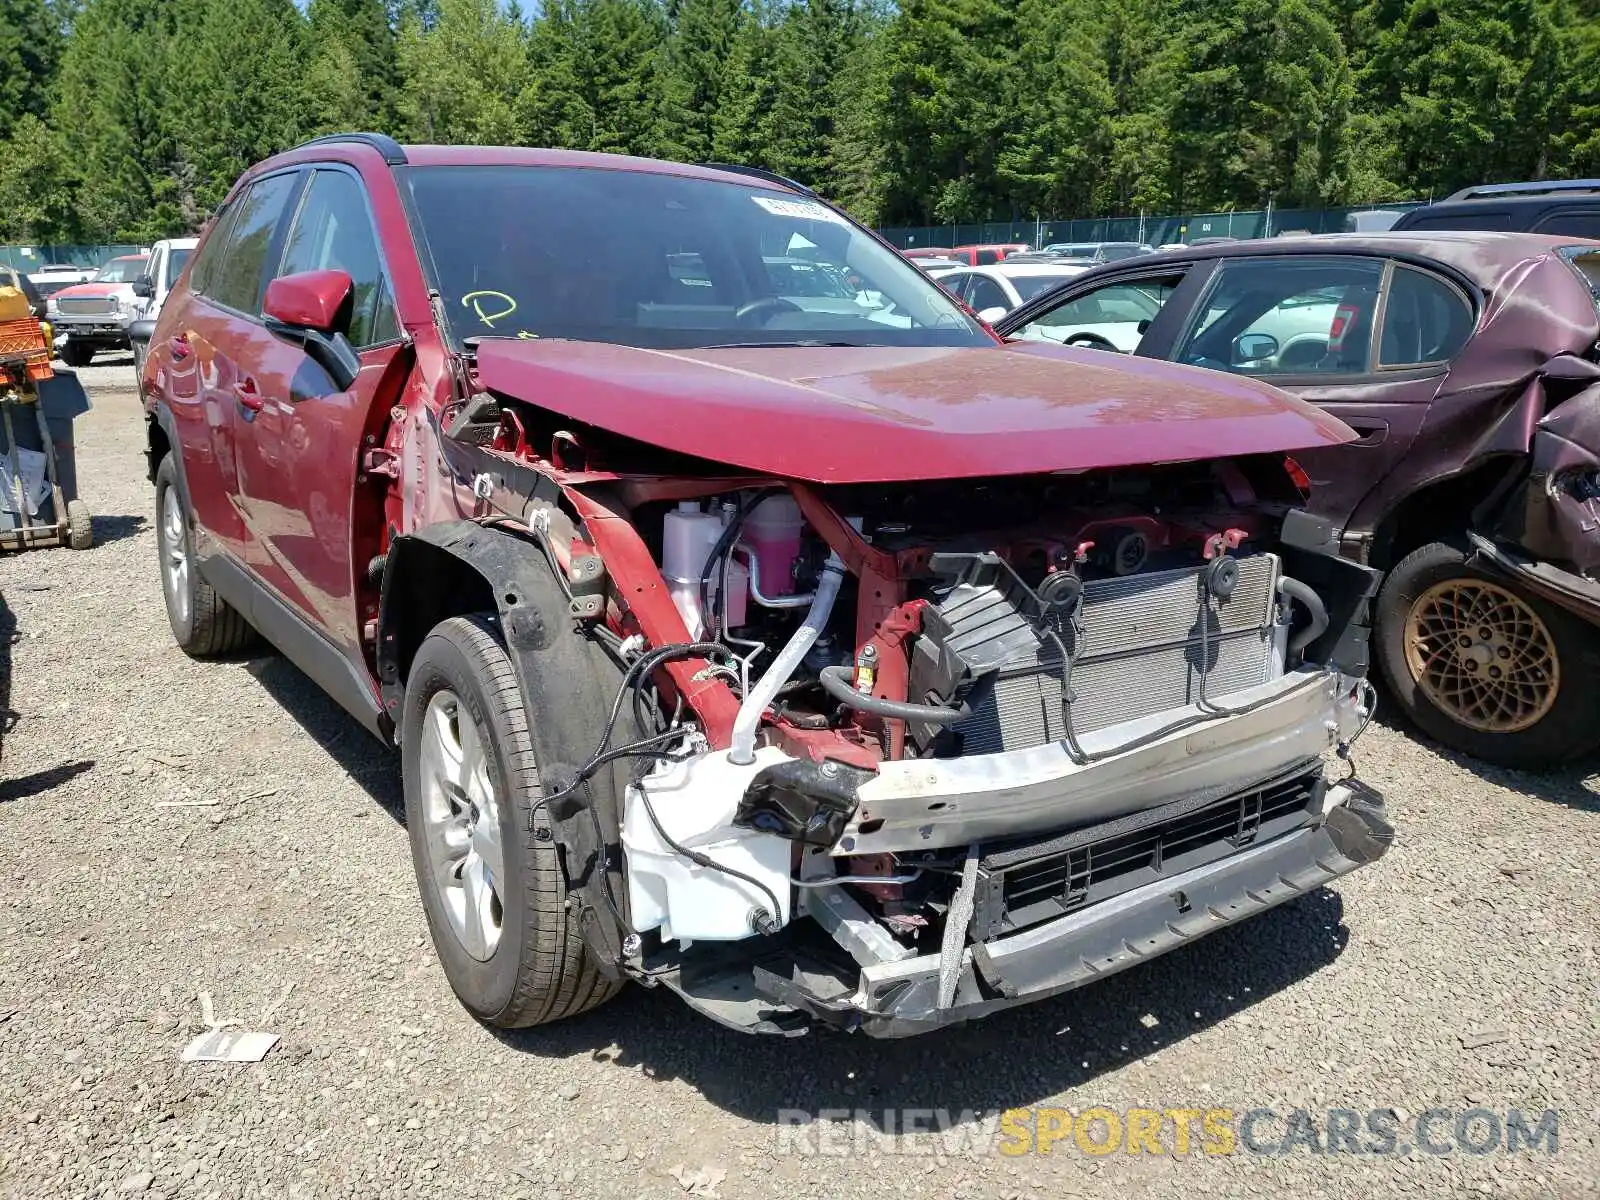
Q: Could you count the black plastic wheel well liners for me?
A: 1